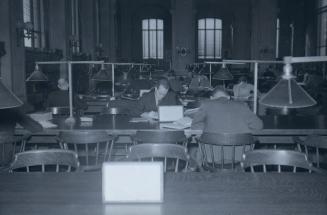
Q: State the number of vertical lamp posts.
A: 4